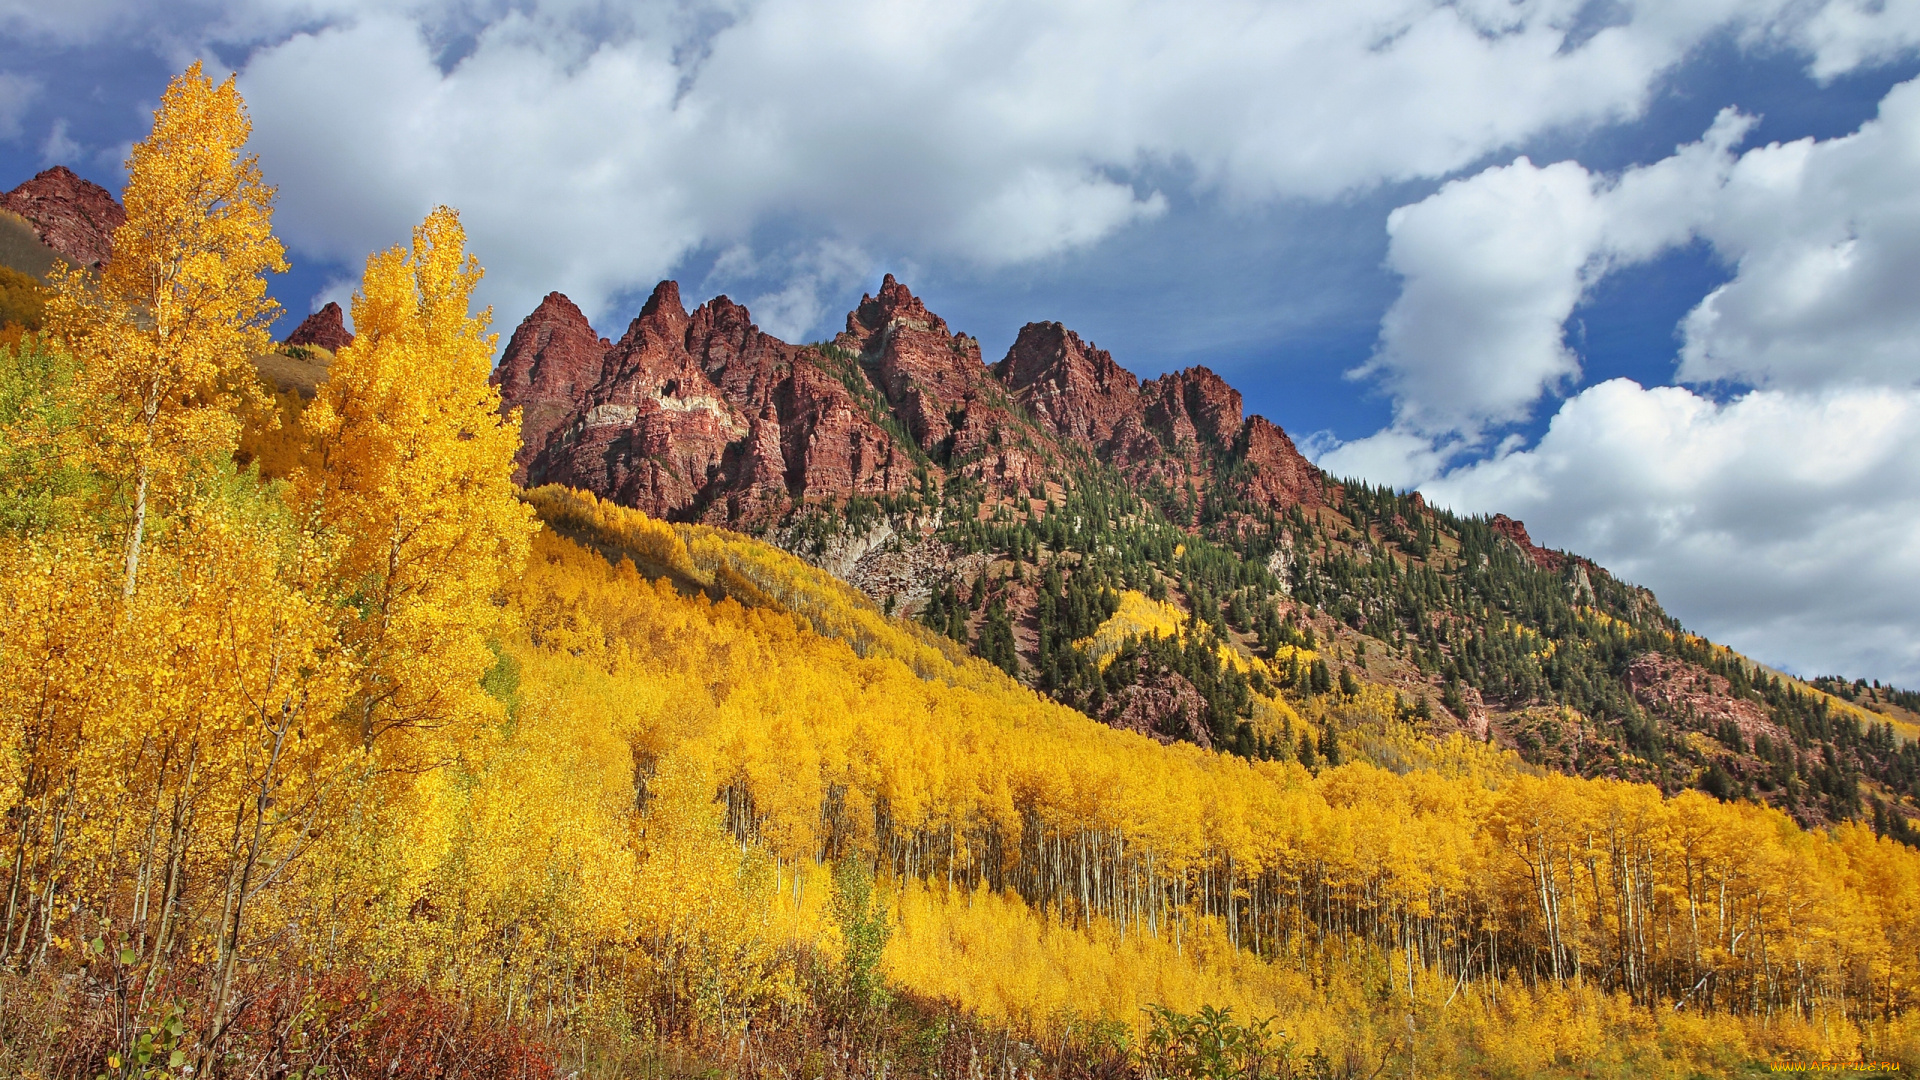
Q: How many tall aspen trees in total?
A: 2